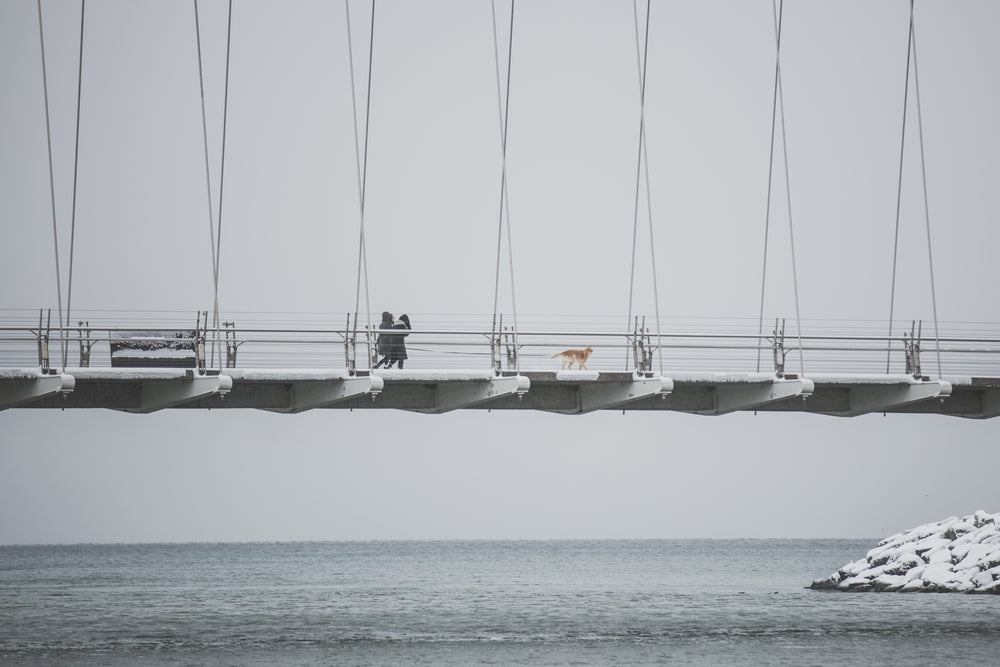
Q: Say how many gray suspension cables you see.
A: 14